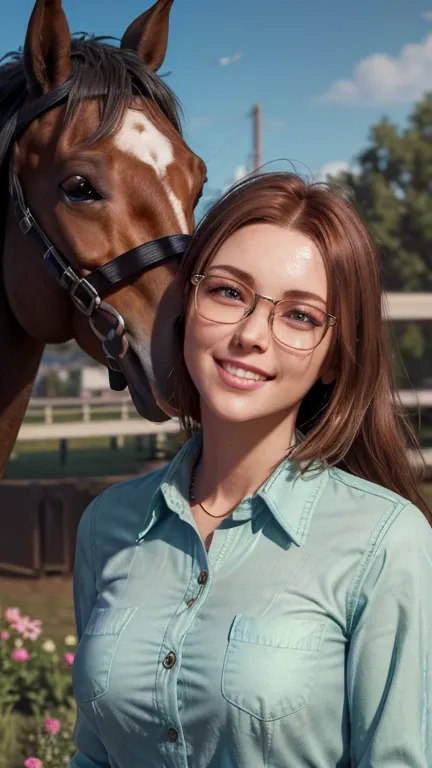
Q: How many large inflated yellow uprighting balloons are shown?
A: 0